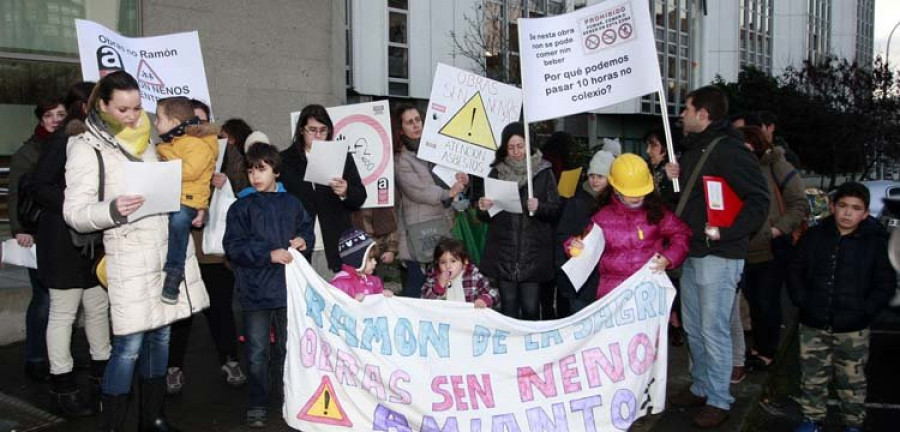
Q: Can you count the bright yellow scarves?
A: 1